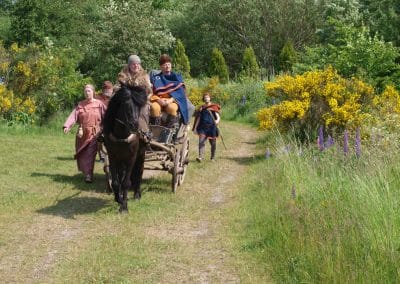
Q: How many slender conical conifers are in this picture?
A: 4